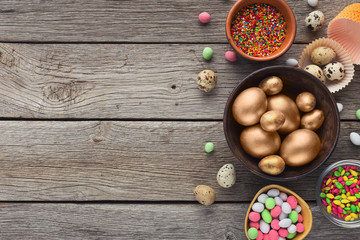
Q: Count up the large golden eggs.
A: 4